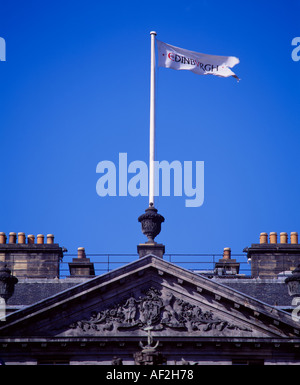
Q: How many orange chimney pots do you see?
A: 12